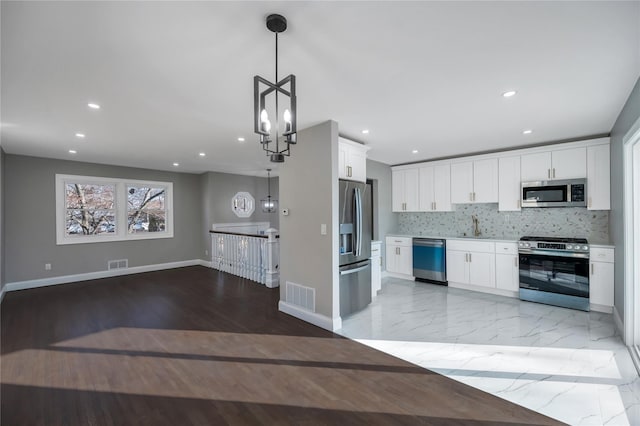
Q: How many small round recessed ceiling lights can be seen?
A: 10